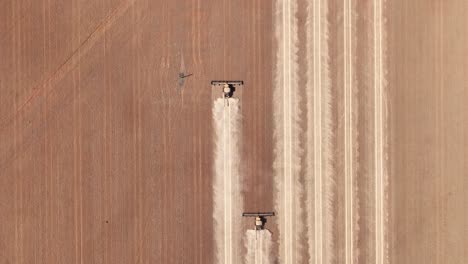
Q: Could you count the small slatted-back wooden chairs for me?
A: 0